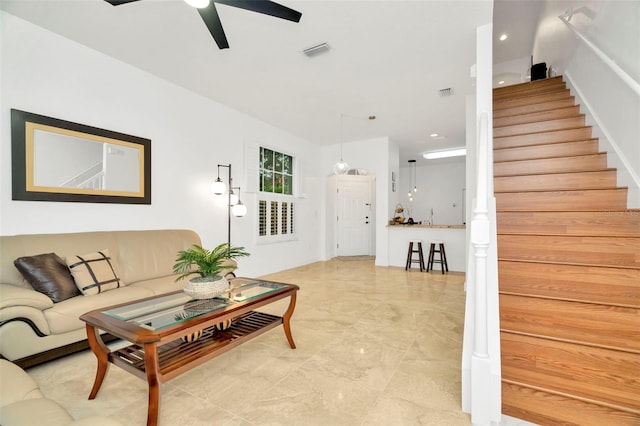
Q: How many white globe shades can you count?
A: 3